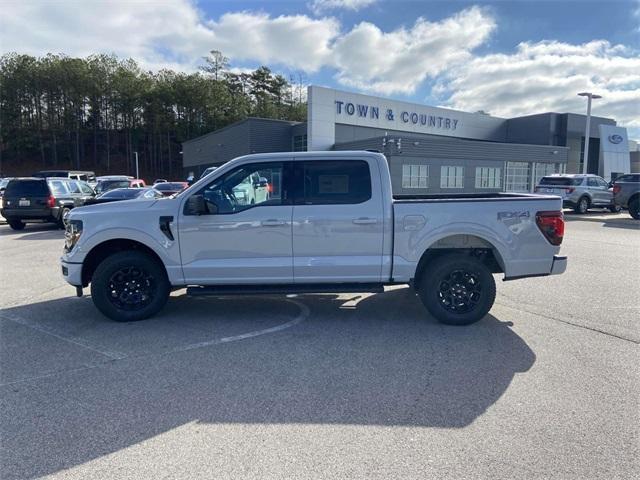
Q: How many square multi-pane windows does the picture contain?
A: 3